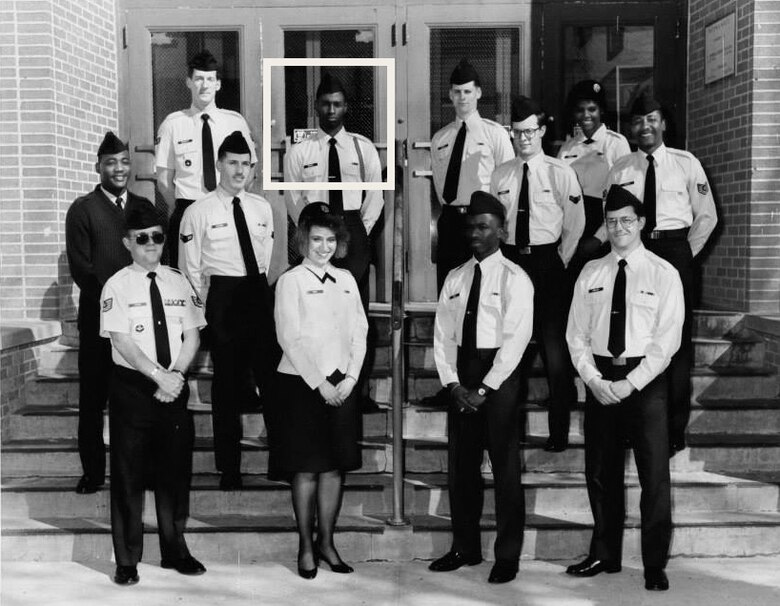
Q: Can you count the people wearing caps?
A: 12